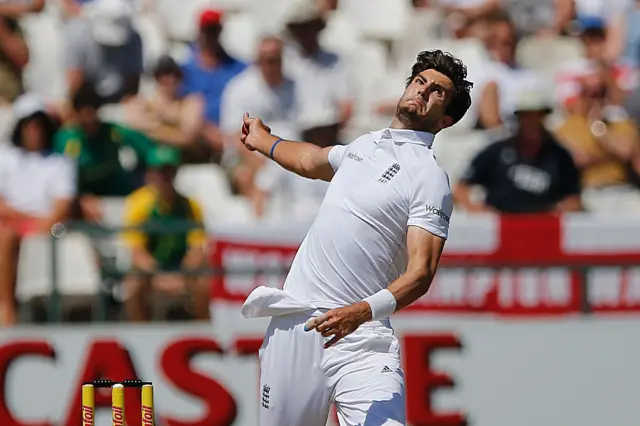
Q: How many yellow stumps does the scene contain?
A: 3